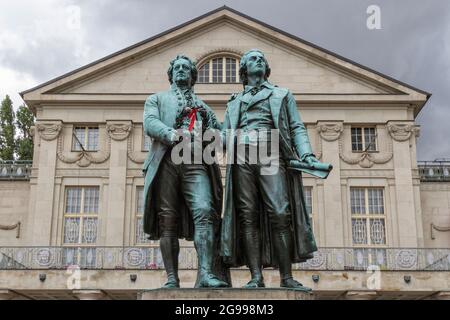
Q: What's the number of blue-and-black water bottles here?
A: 0